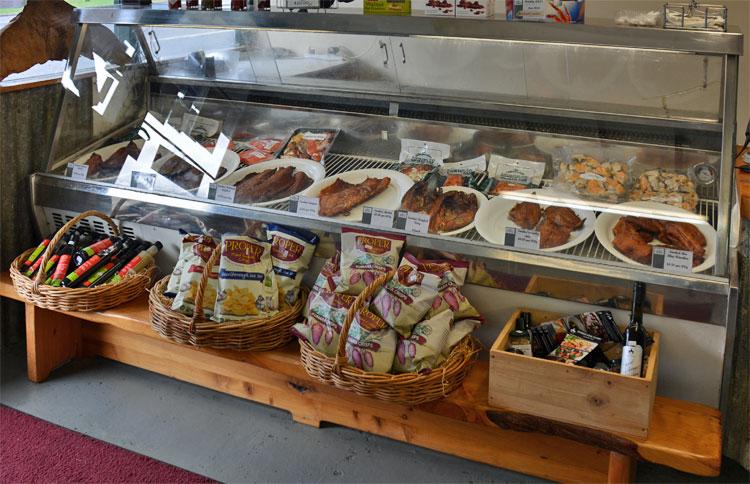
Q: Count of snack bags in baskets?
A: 12